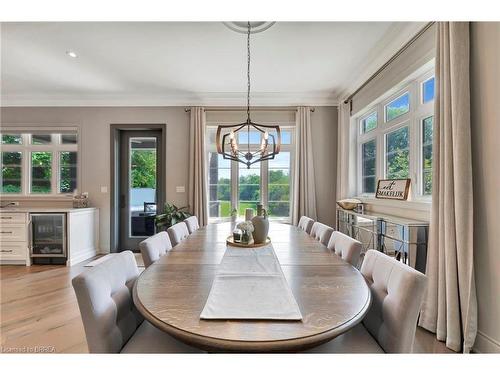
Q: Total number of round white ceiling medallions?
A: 1